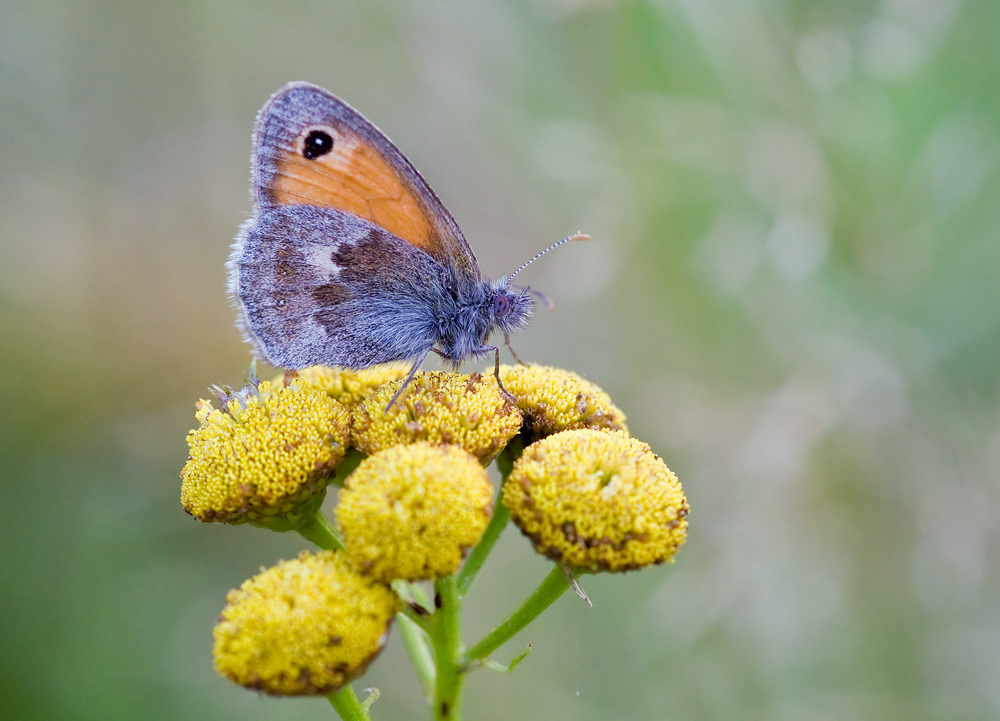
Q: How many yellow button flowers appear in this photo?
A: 7